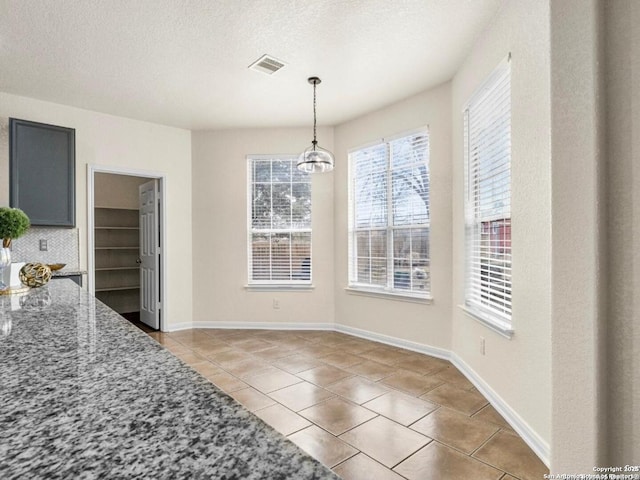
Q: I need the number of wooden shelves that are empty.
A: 5